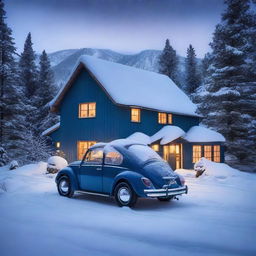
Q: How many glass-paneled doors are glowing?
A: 1